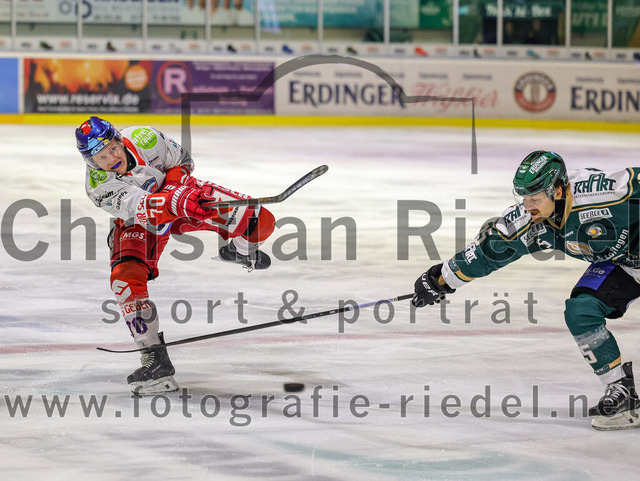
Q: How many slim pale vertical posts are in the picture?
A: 11